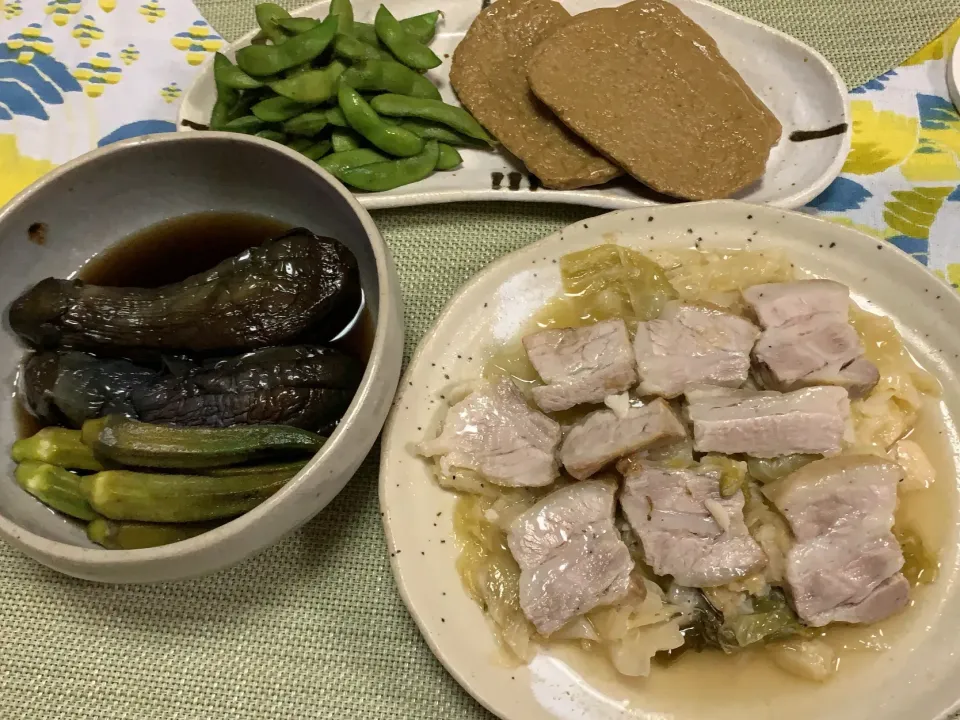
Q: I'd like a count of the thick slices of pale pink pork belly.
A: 9